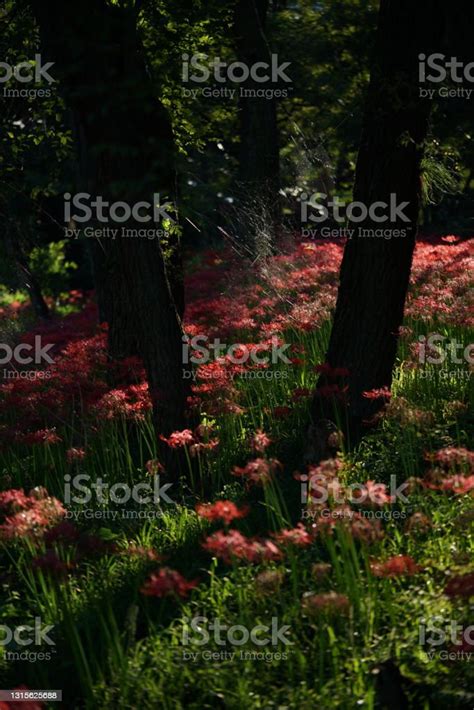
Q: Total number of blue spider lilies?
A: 0